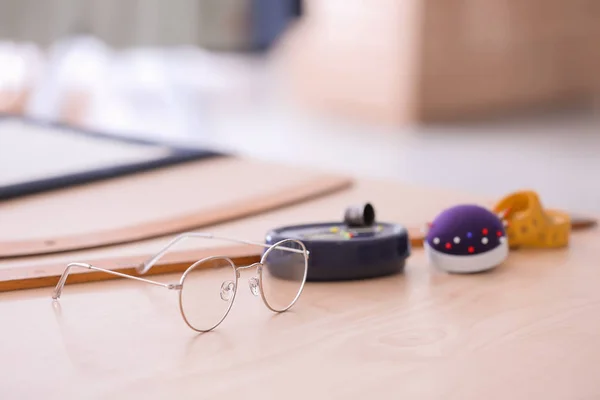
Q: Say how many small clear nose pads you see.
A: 2